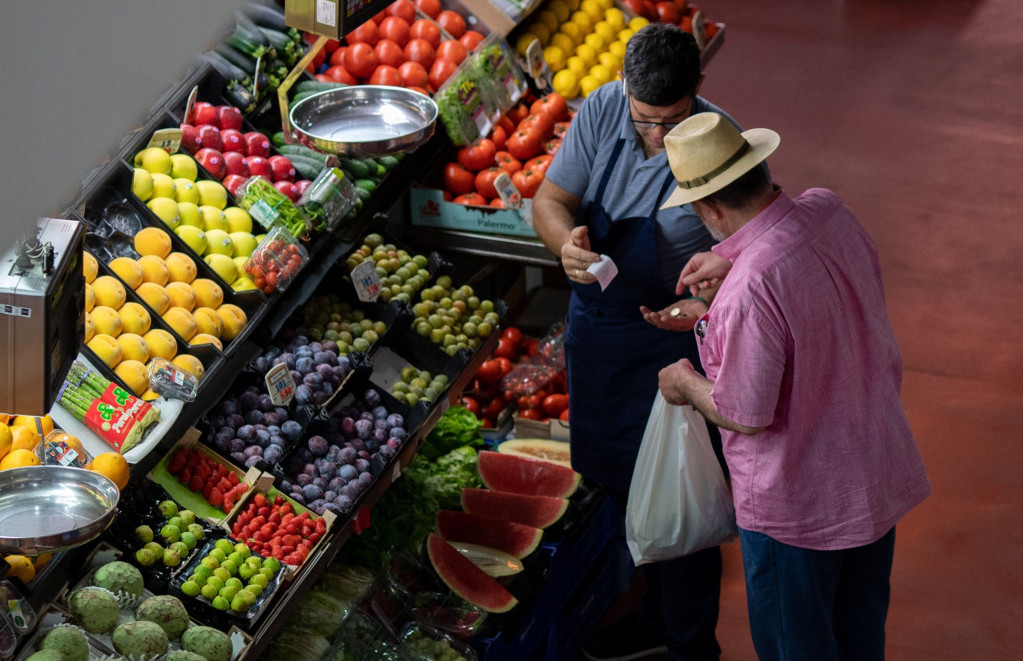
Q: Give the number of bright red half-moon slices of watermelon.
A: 4